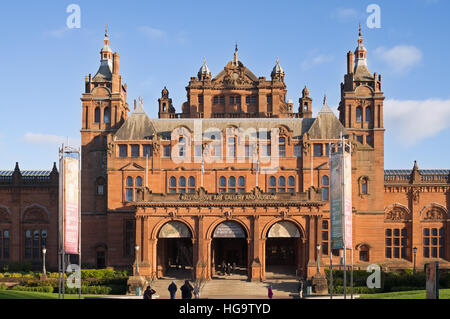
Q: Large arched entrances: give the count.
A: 3